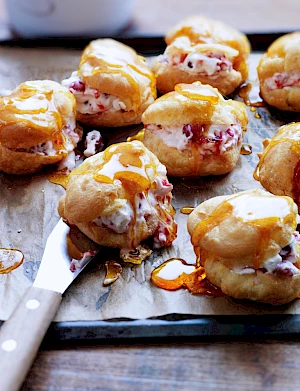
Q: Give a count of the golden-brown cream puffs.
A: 8